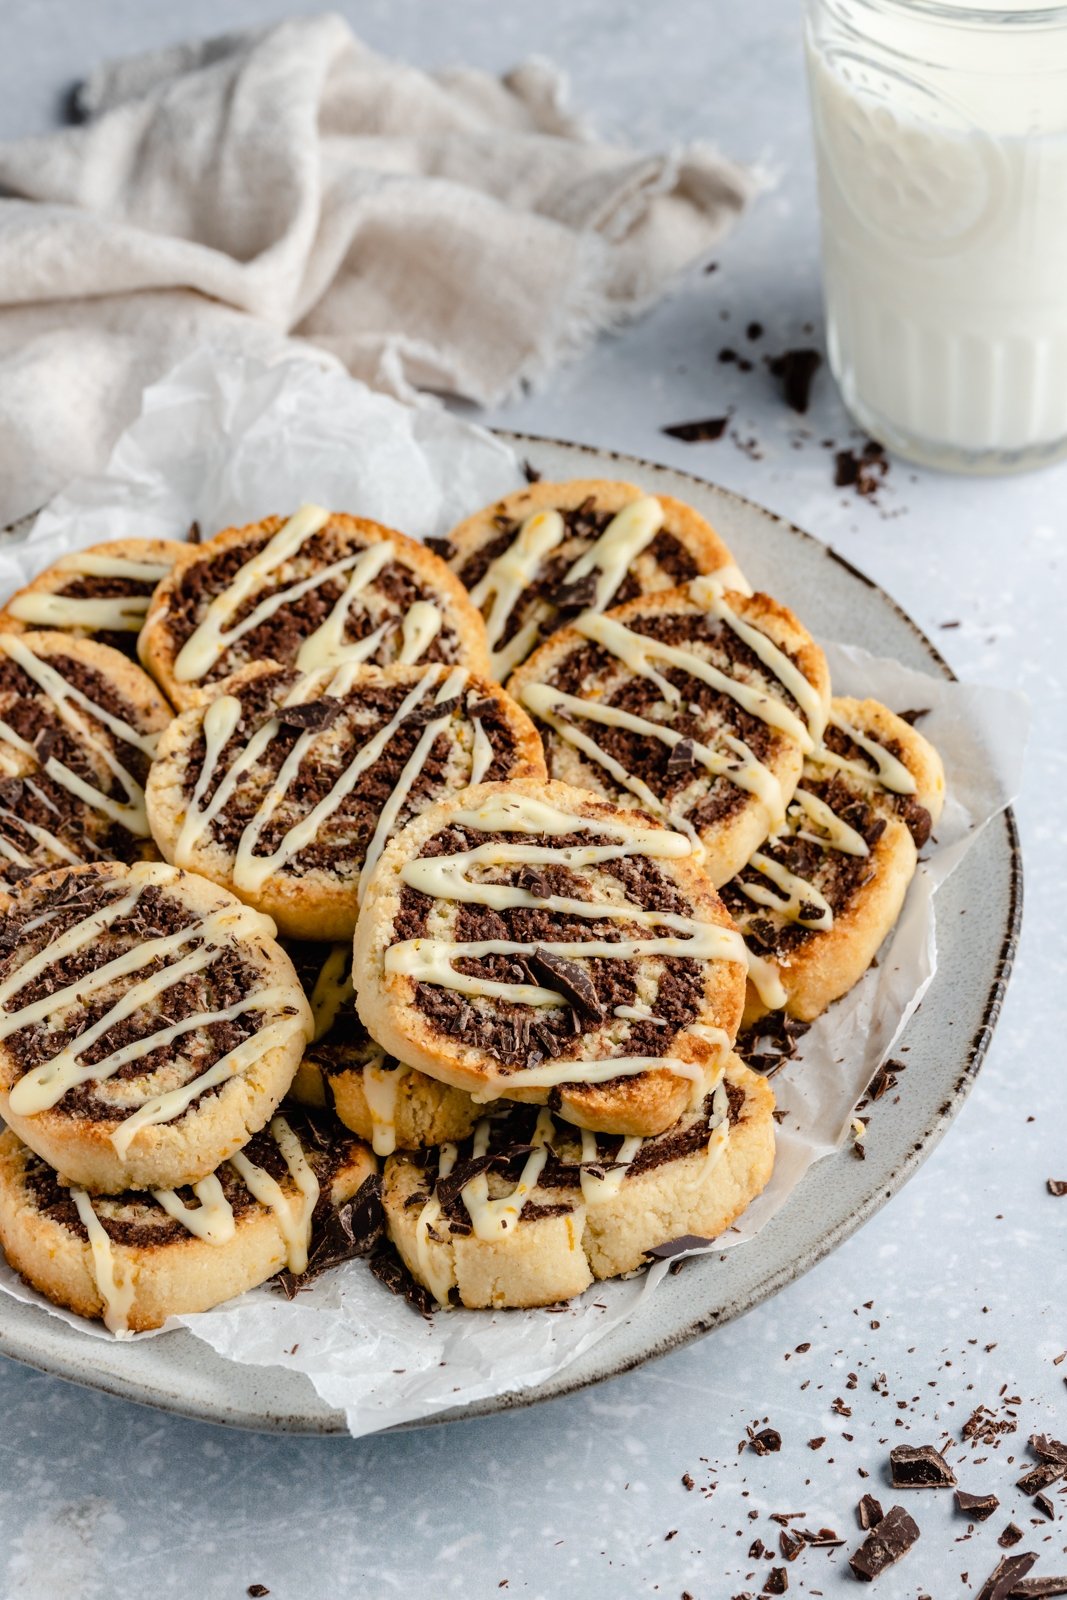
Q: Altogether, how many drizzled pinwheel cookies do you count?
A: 12